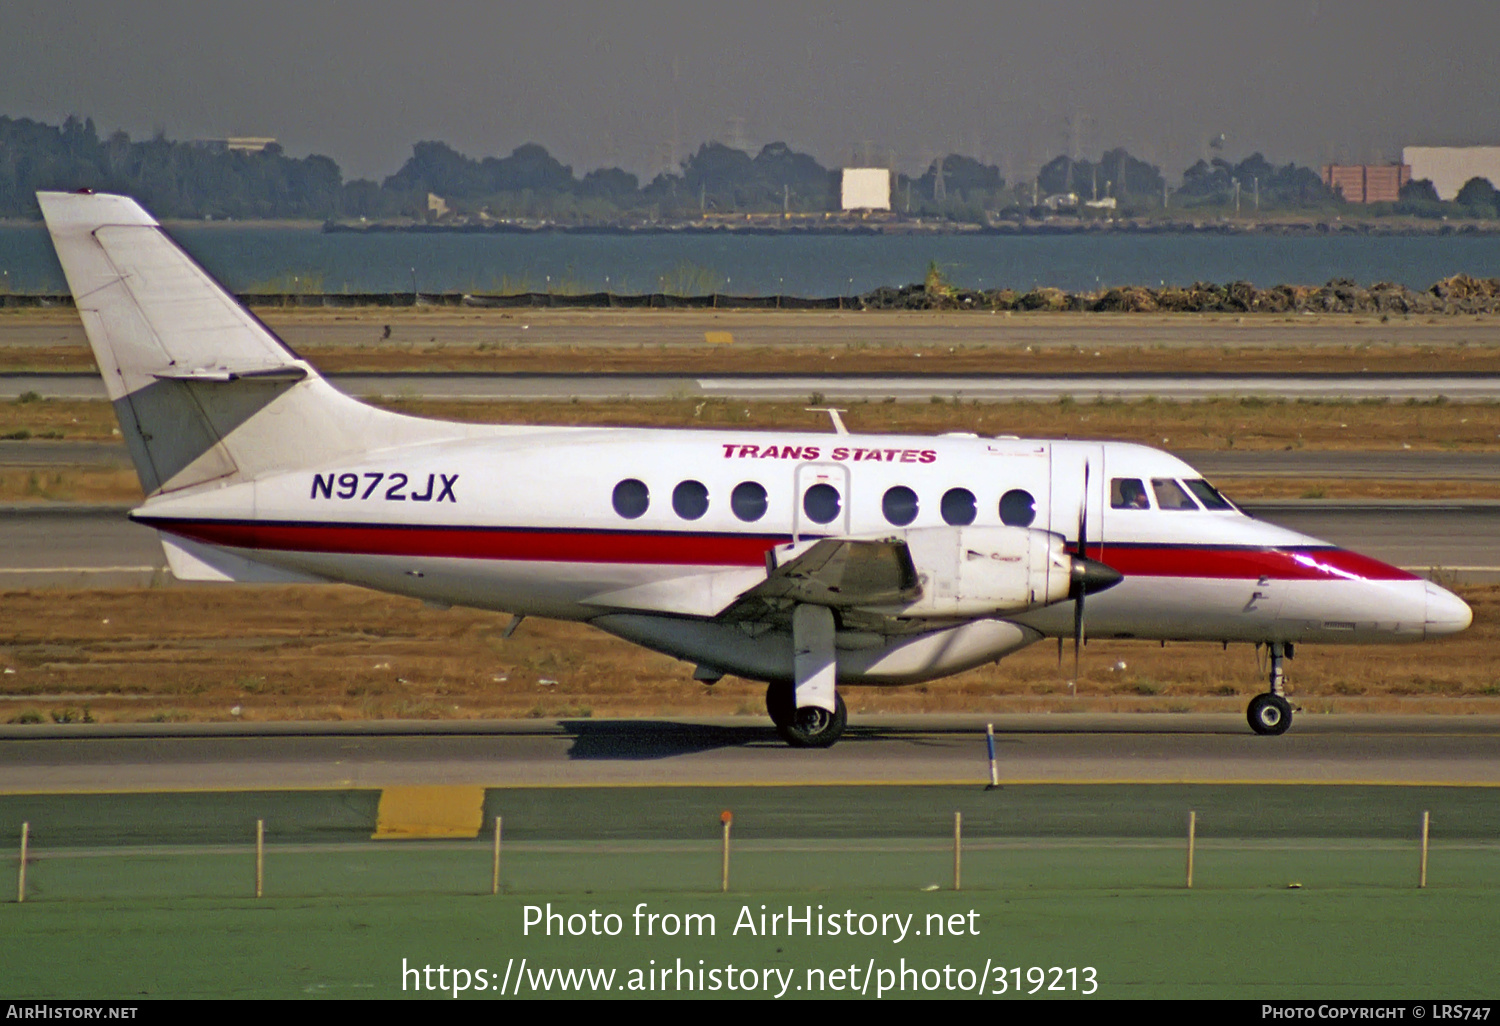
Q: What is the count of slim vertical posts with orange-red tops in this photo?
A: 1